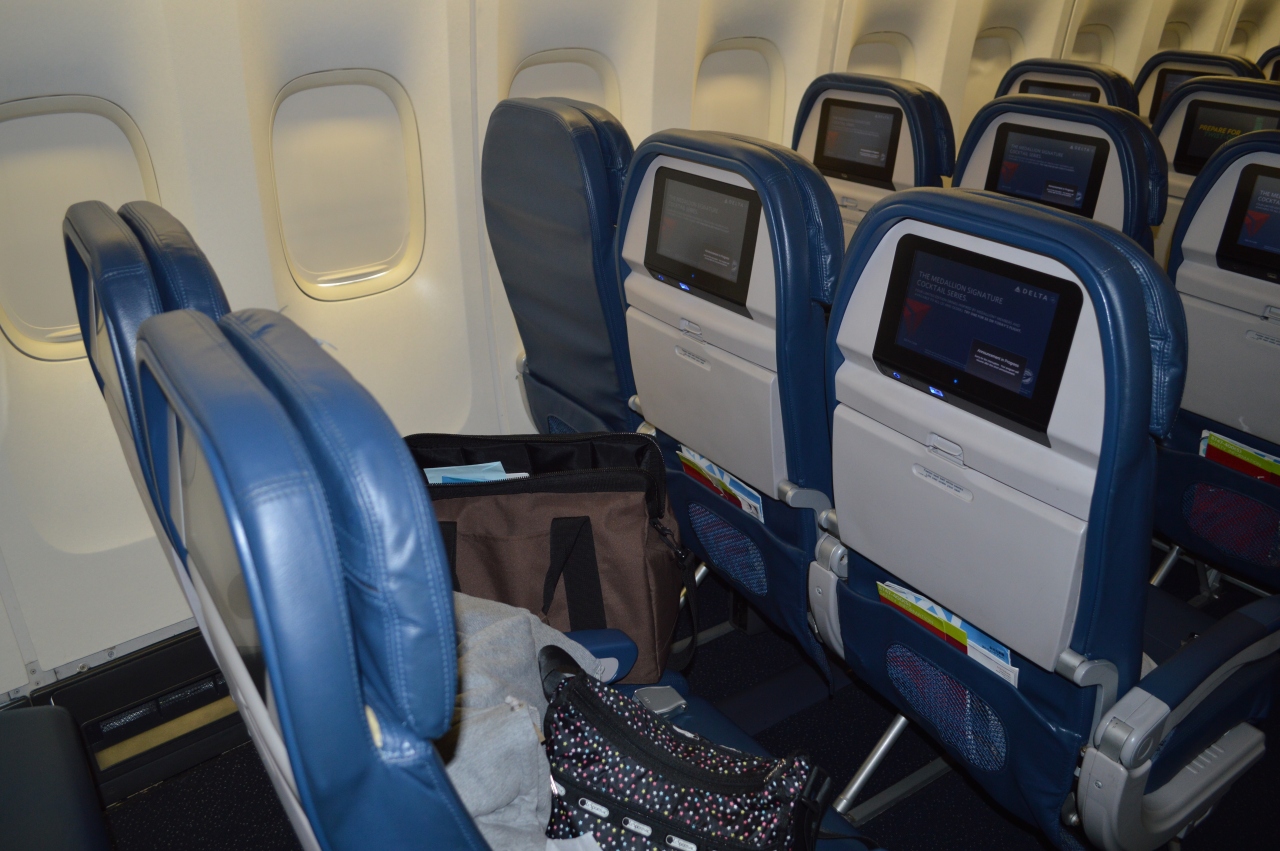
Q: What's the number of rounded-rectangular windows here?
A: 9